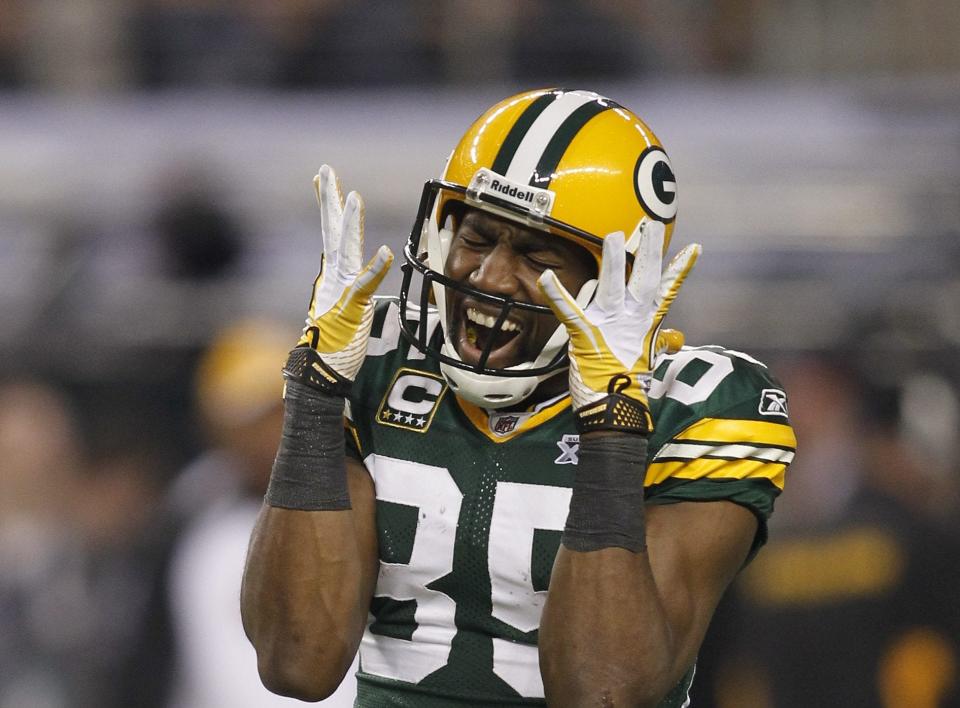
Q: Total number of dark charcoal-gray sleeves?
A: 2